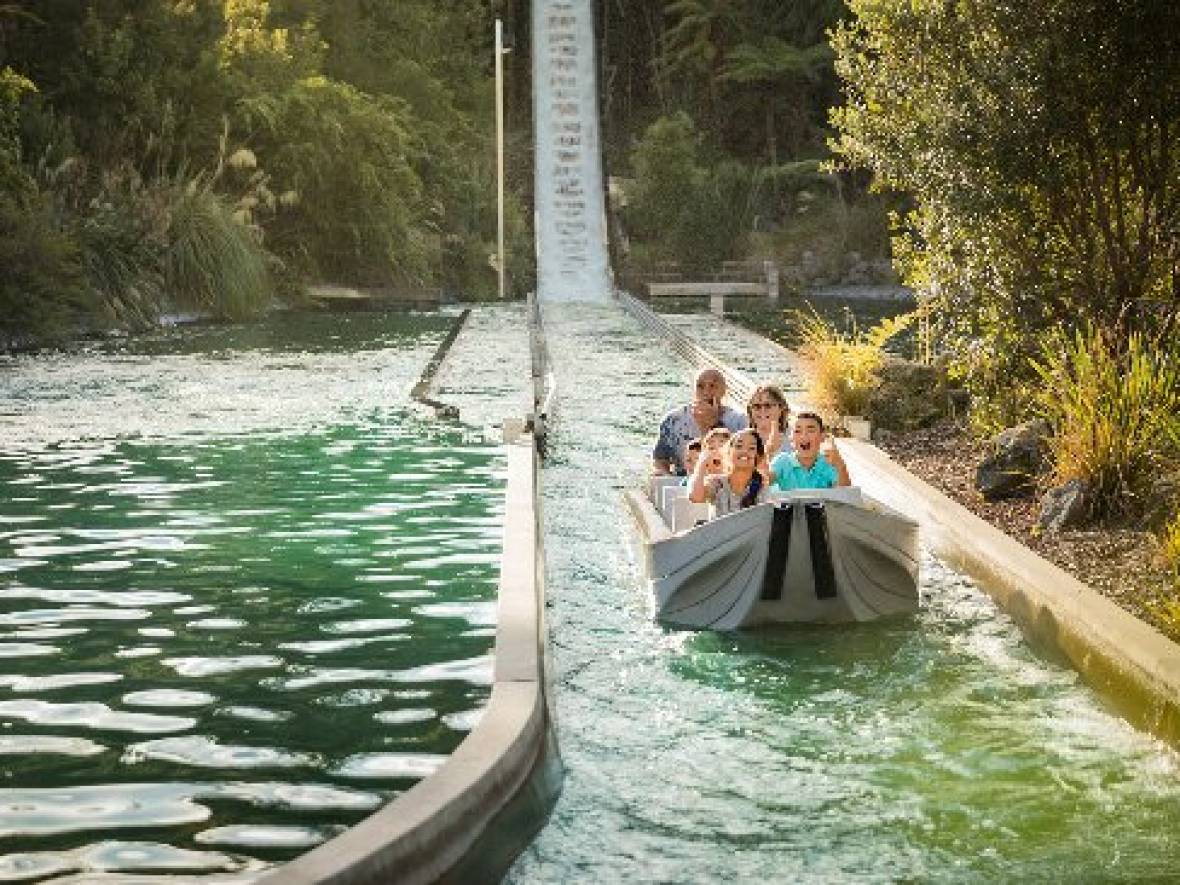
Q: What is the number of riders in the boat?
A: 6